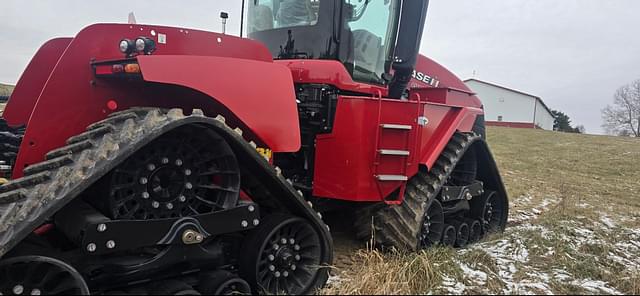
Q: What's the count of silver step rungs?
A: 3